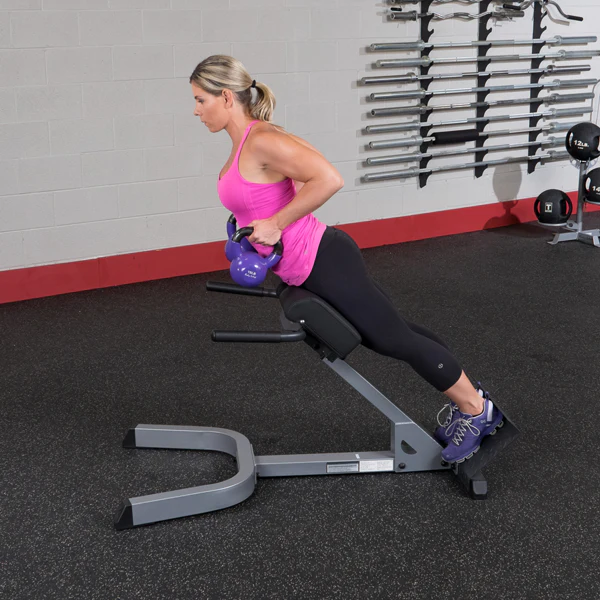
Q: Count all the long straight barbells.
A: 9